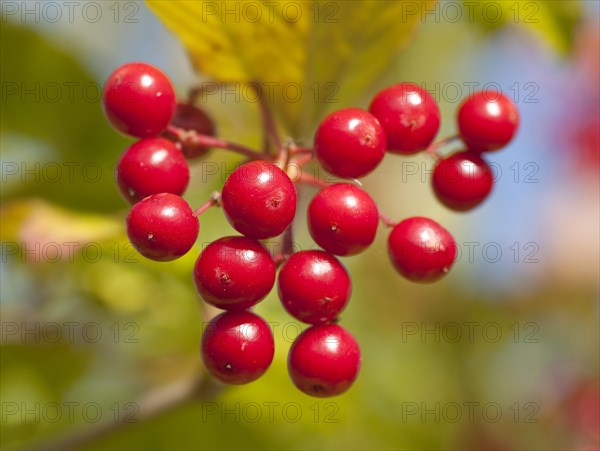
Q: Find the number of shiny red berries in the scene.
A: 14